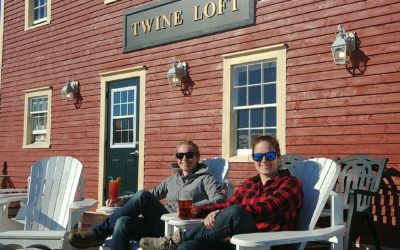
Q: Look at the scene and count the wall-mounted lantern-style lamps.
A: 3